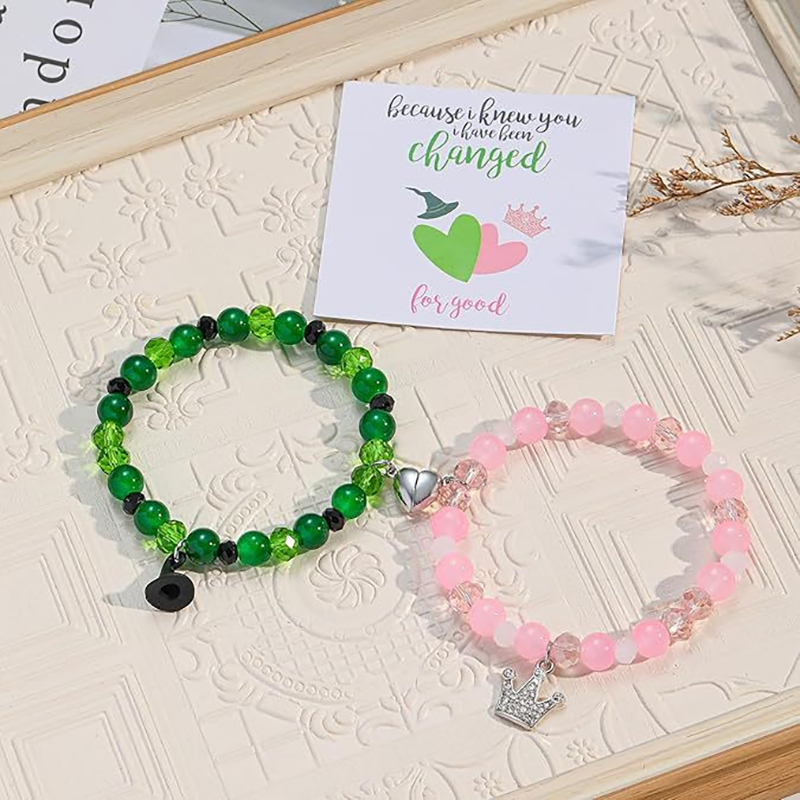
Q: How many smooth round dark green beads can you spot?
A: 14